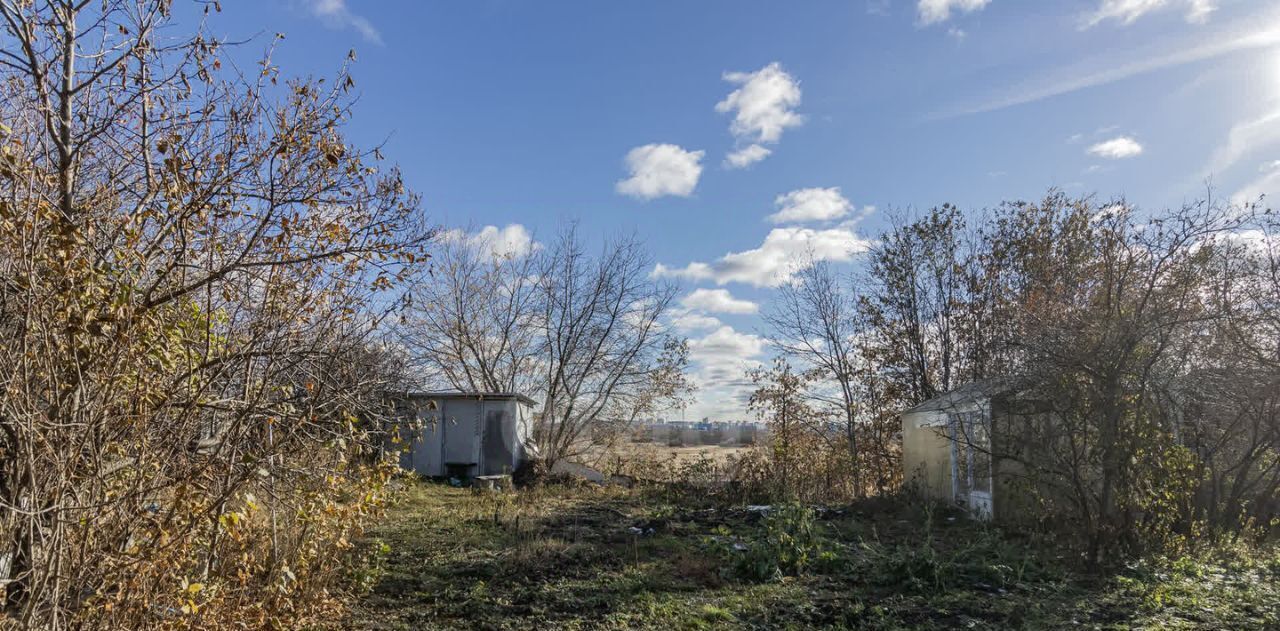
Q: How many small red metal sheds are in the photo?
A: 0